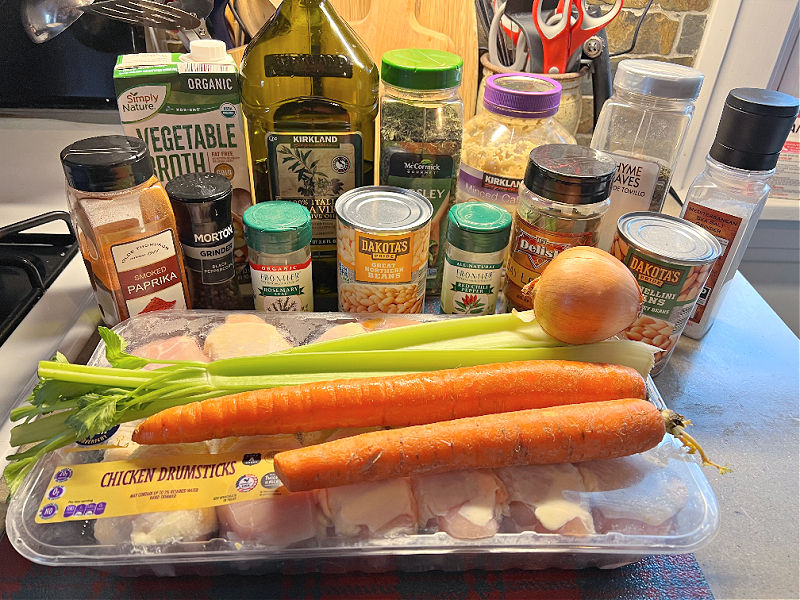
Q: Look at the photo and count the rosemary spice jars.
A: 1